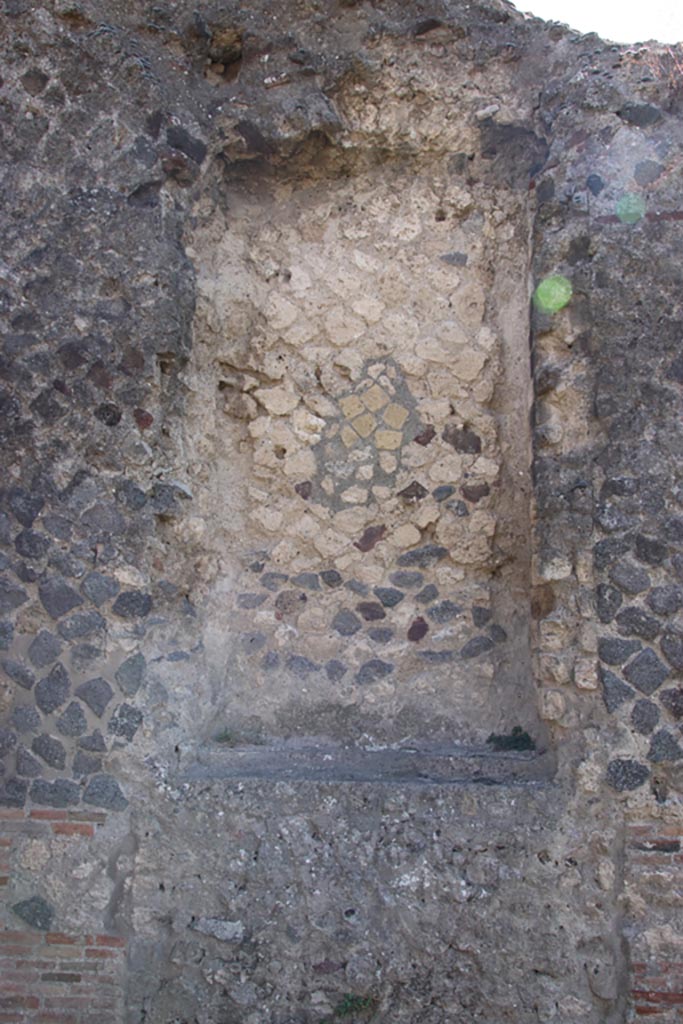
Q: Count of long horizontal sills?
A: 1